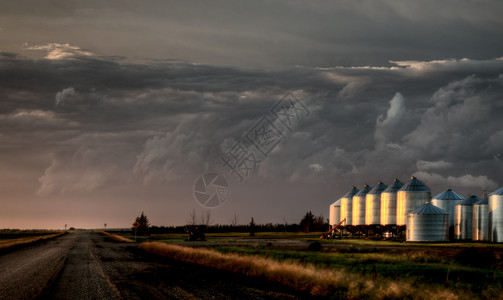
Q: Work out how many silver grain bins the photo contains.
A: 11